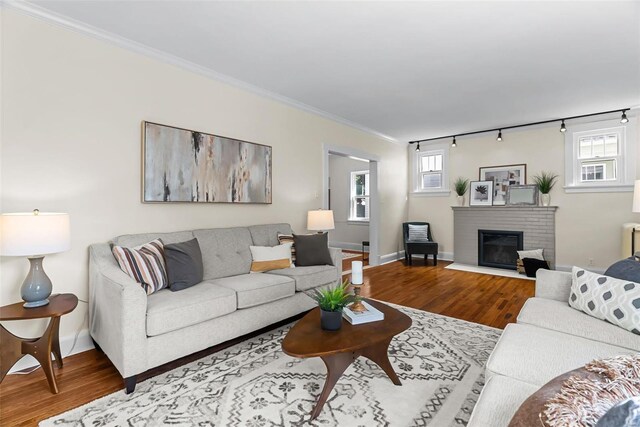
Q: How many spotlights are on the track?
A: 5